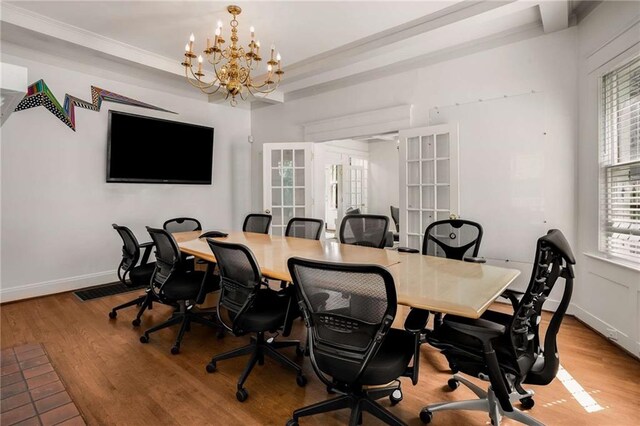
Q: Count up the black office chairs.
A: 10